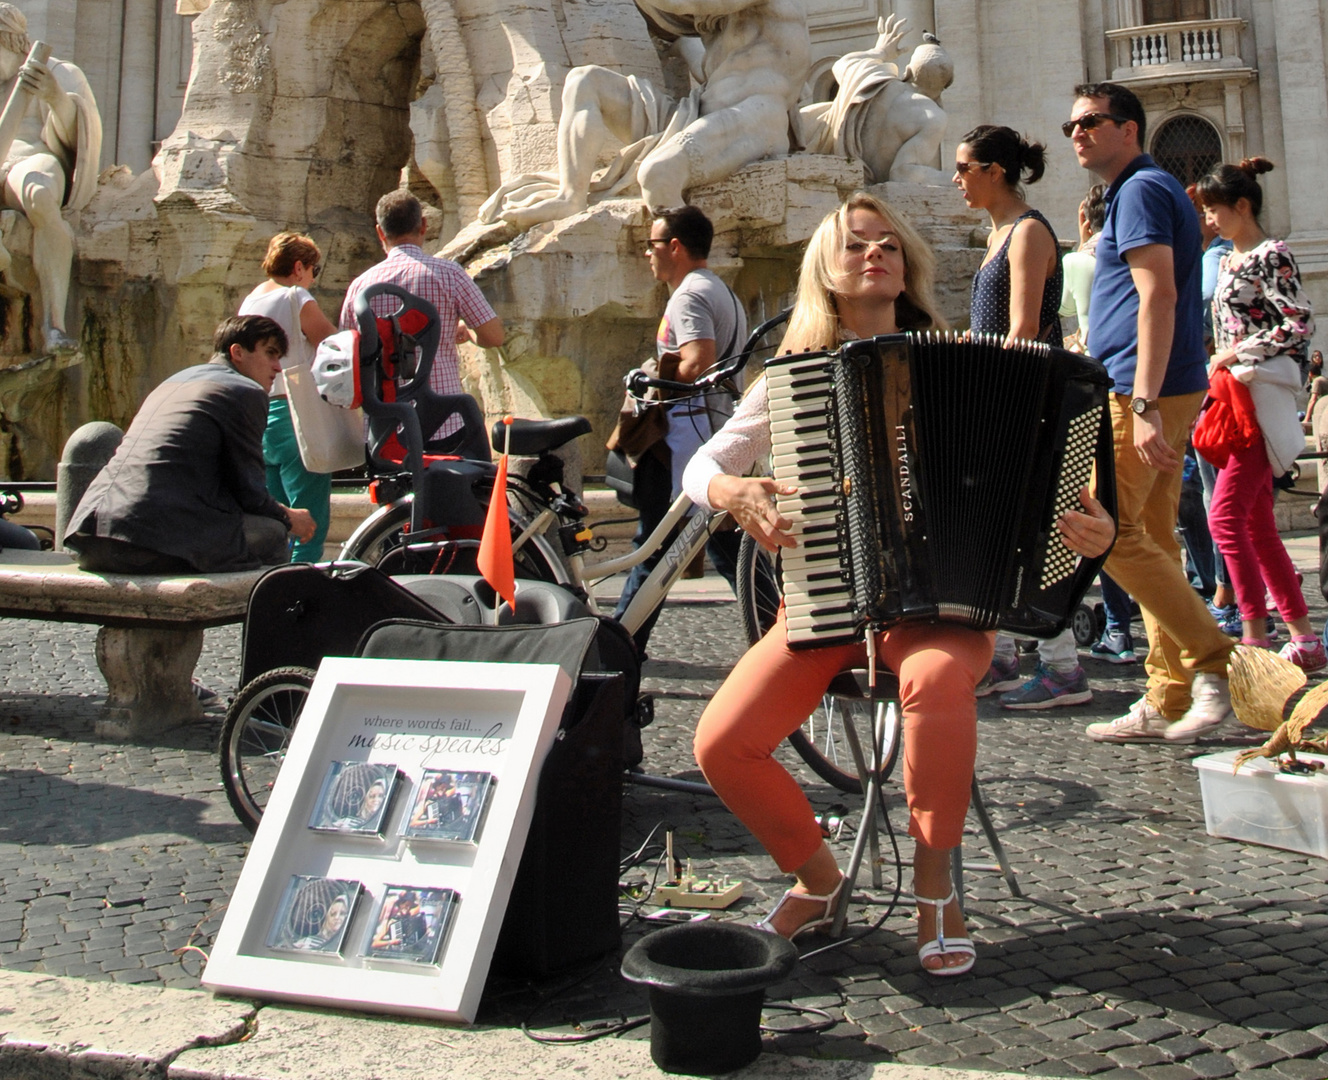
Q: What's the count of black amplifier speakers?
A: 1